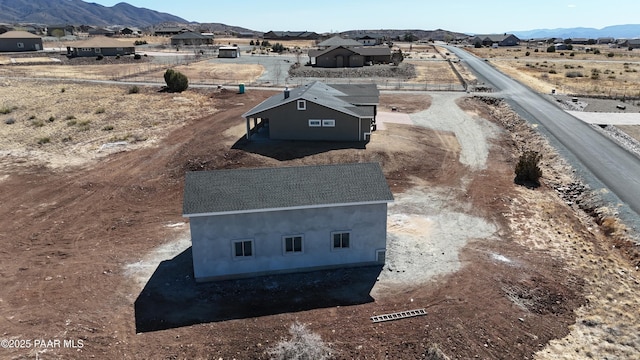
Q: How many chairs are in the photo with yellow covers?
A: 0